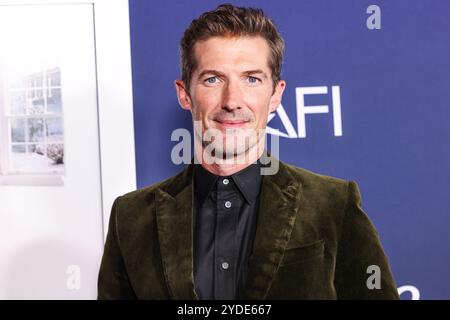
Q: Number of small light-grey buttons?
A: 3